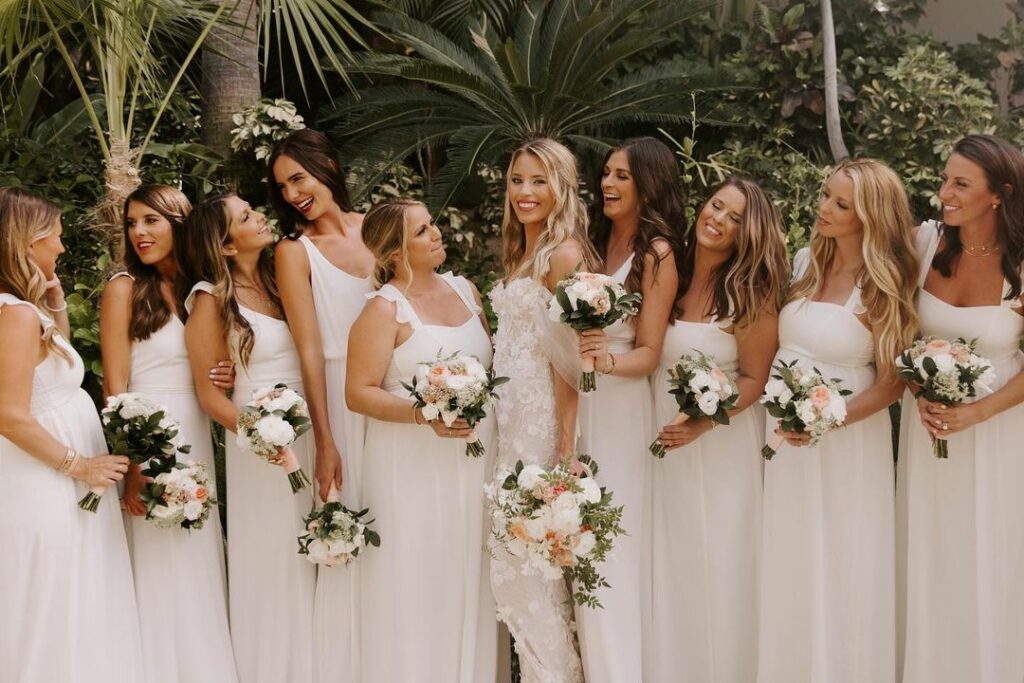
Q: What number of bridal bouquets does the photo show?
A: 10